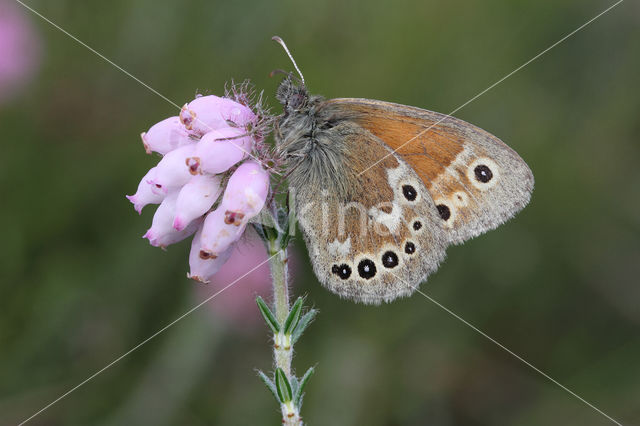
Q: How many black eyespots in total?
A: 8